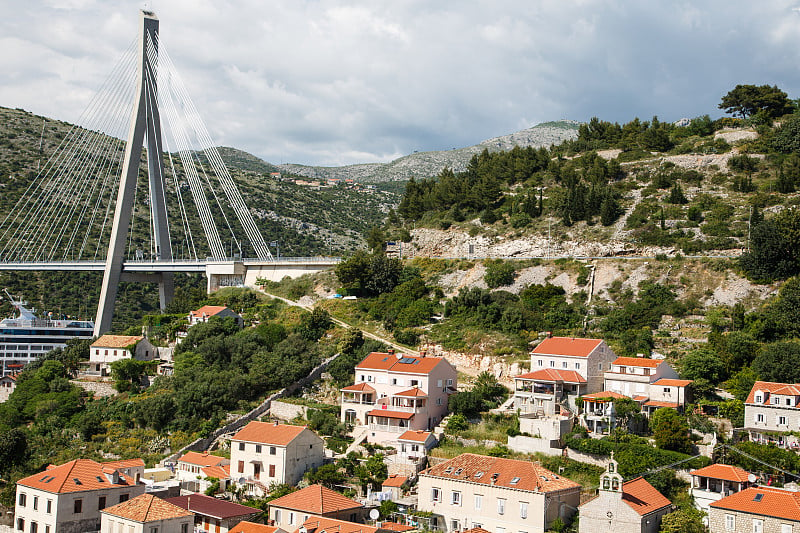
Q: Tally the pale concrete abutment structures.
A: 1